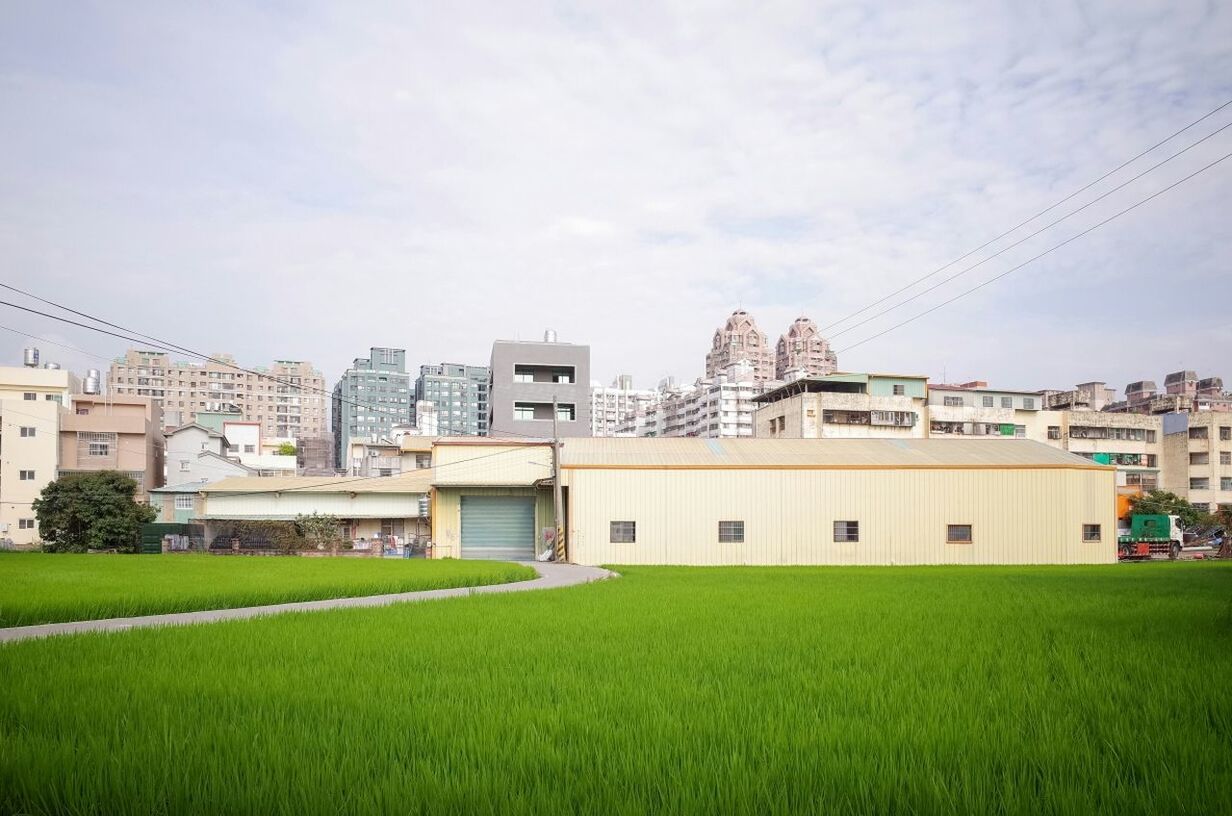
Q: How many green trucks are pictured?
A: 1